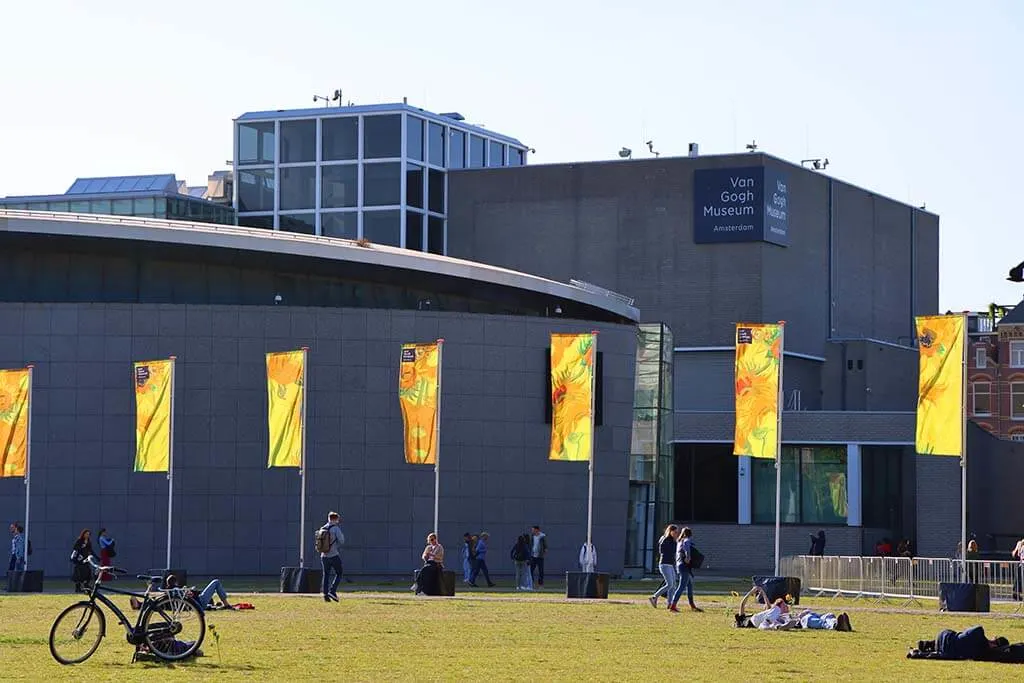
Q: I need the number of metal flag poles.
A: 7